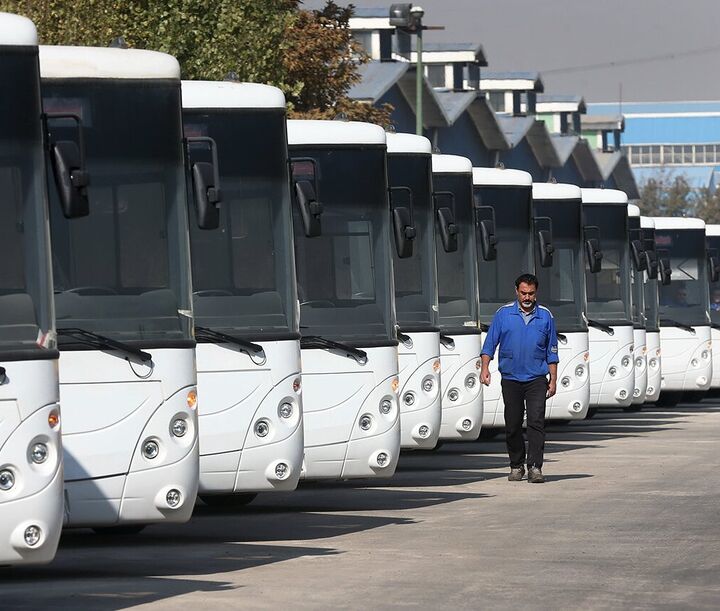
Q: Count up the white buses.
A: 13